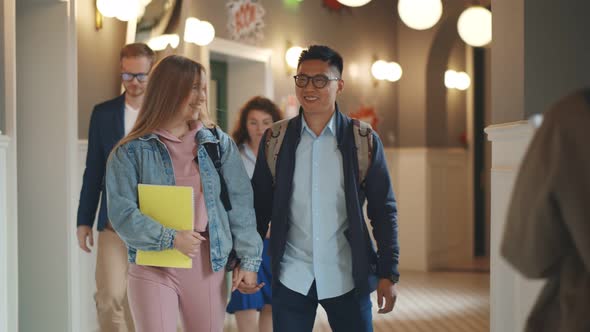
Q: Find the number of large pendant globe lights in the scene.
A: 3